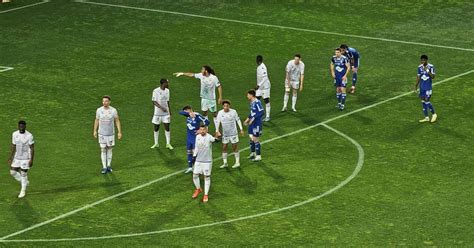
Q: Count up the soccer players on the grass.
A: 13